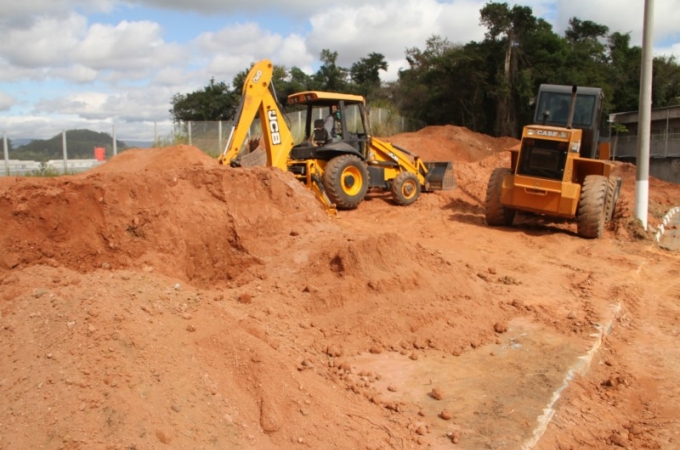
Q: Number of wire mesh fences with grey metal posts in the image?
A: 1